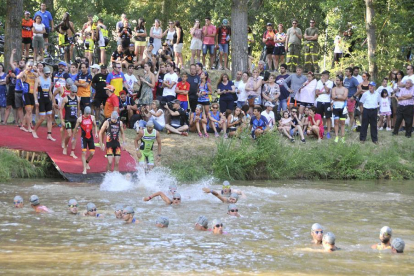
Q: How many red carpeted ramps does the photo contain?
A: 1